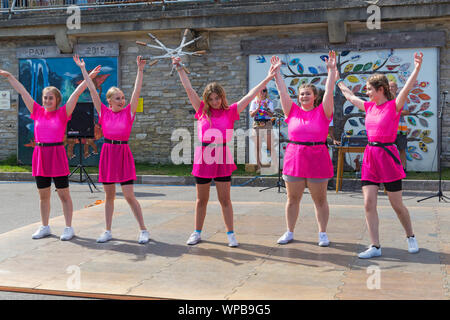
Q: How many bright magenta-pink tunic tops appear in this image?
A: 5